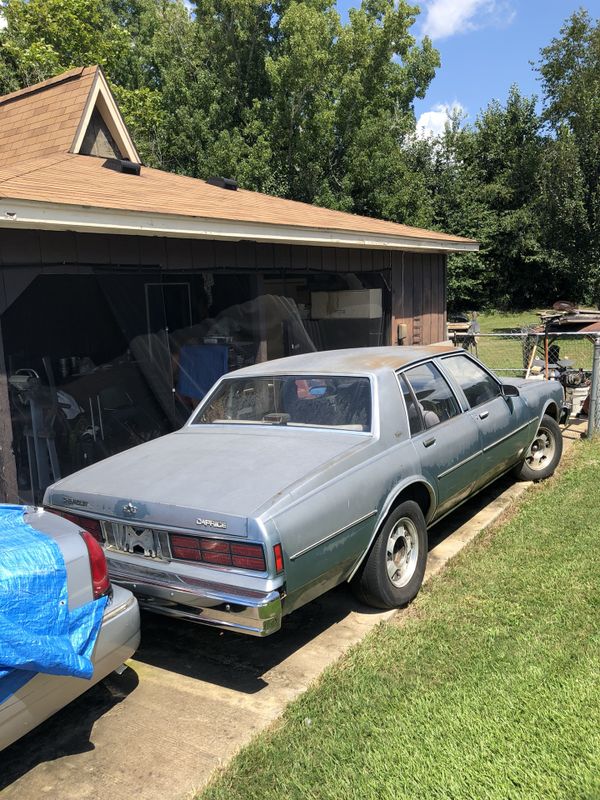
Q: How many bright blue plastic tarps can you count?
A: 1